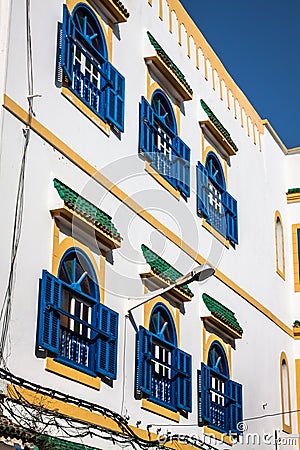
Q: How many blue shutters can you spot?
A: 12